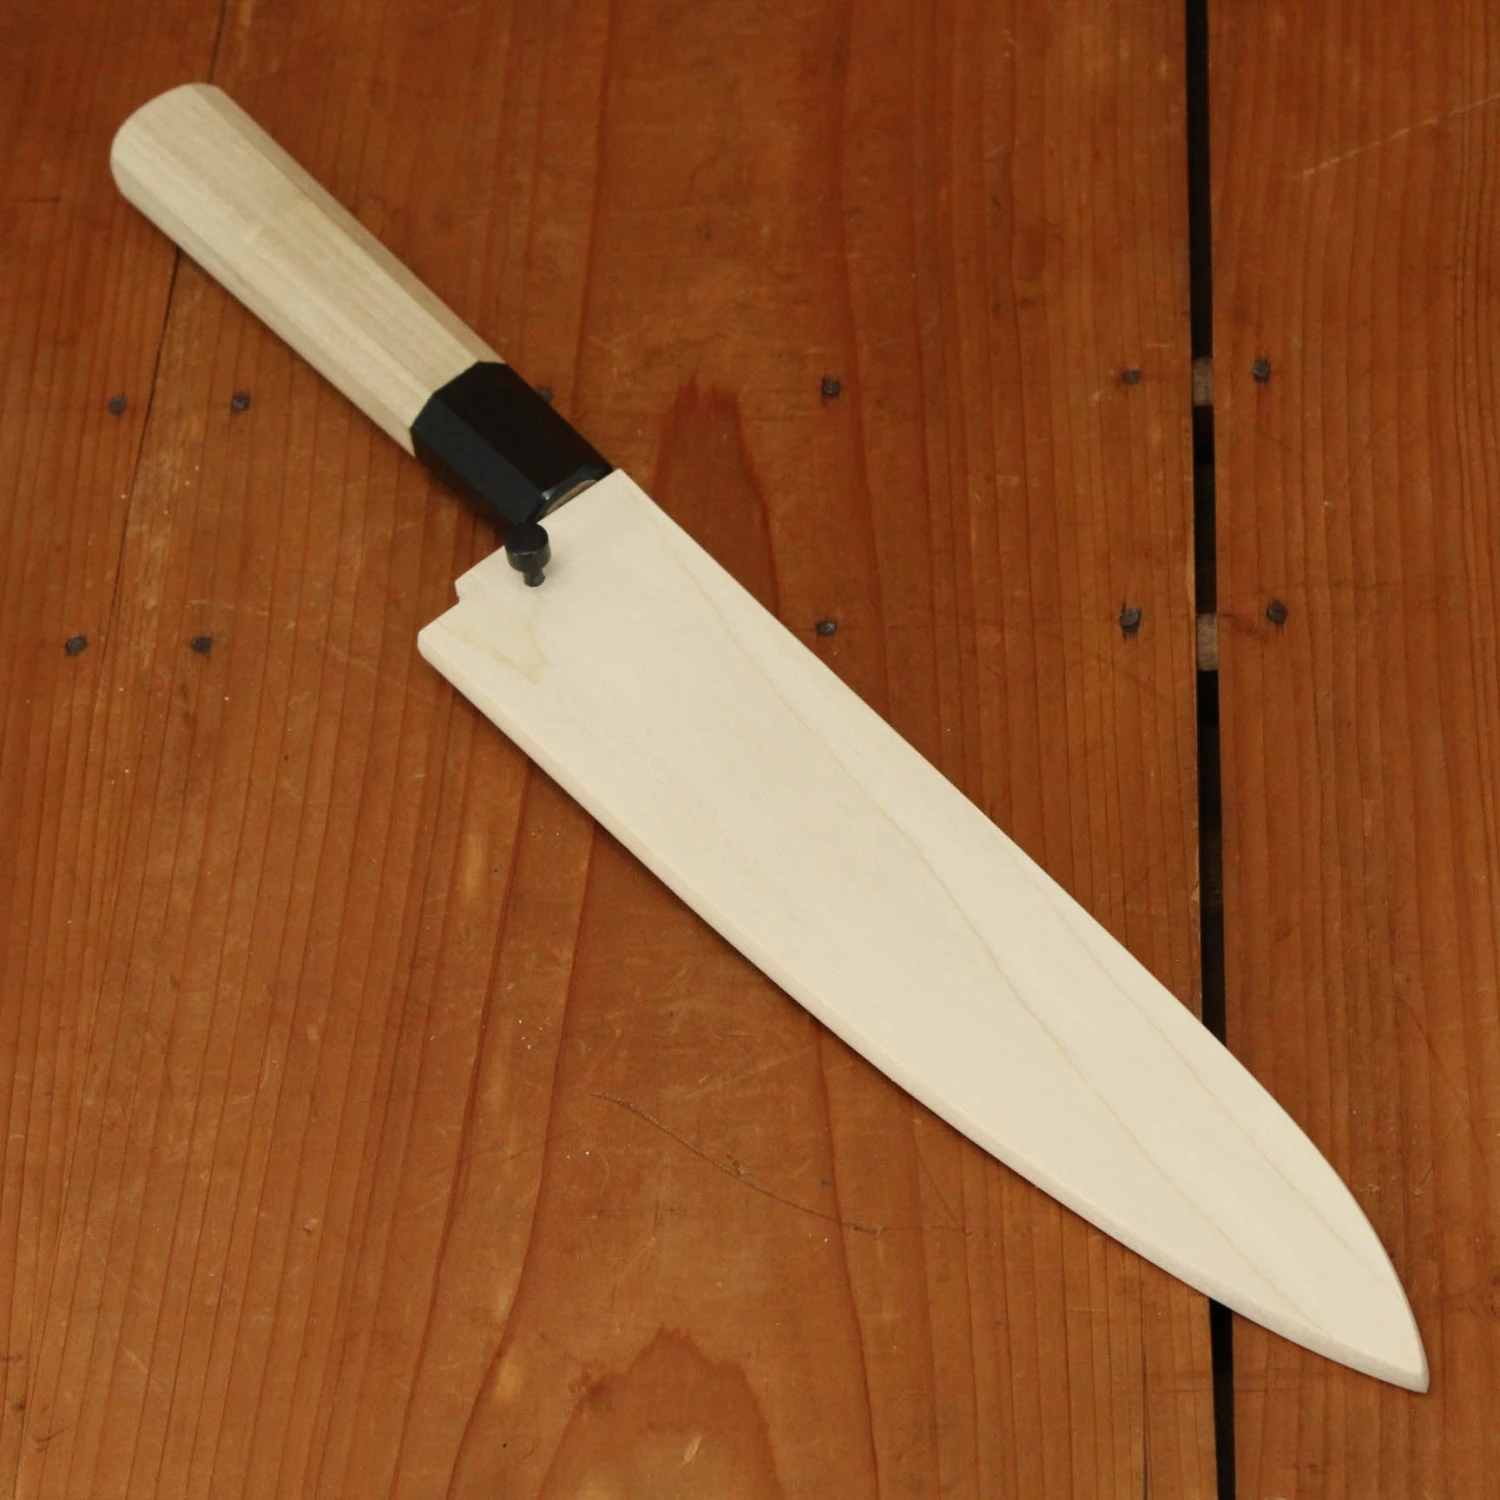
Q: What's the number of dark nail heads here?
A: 11